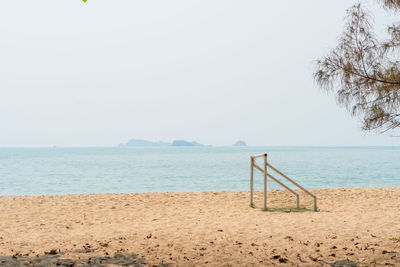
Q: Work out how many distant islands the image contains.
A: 3